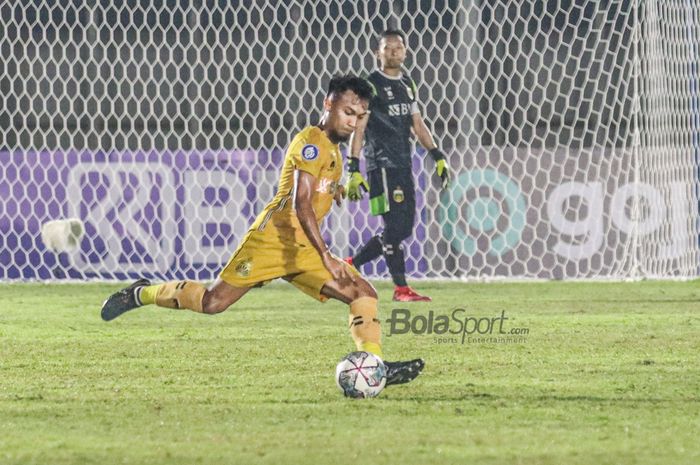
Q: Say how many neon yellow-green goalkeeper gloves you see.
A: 2